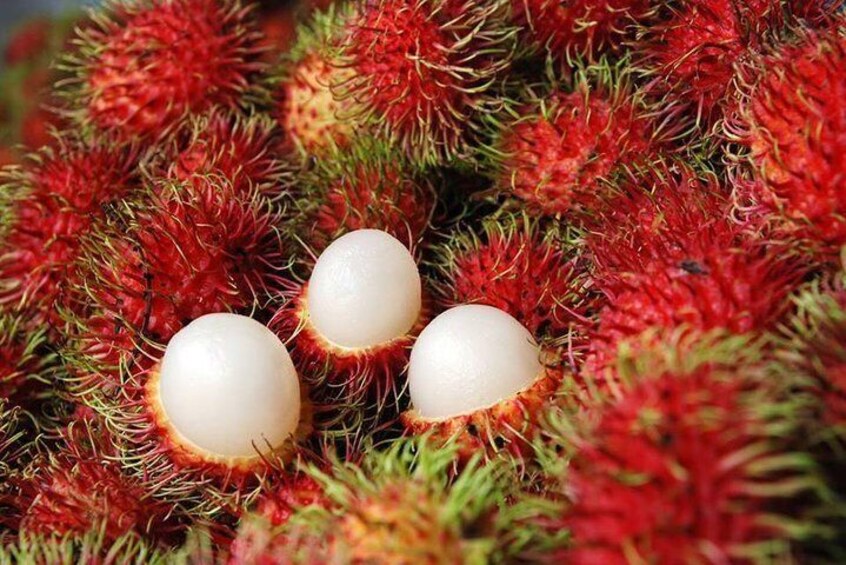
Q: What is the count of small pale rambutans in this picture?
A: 3